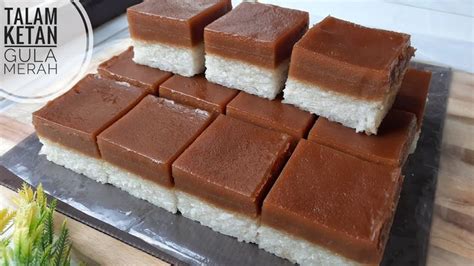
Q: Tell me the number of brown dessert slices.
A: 12